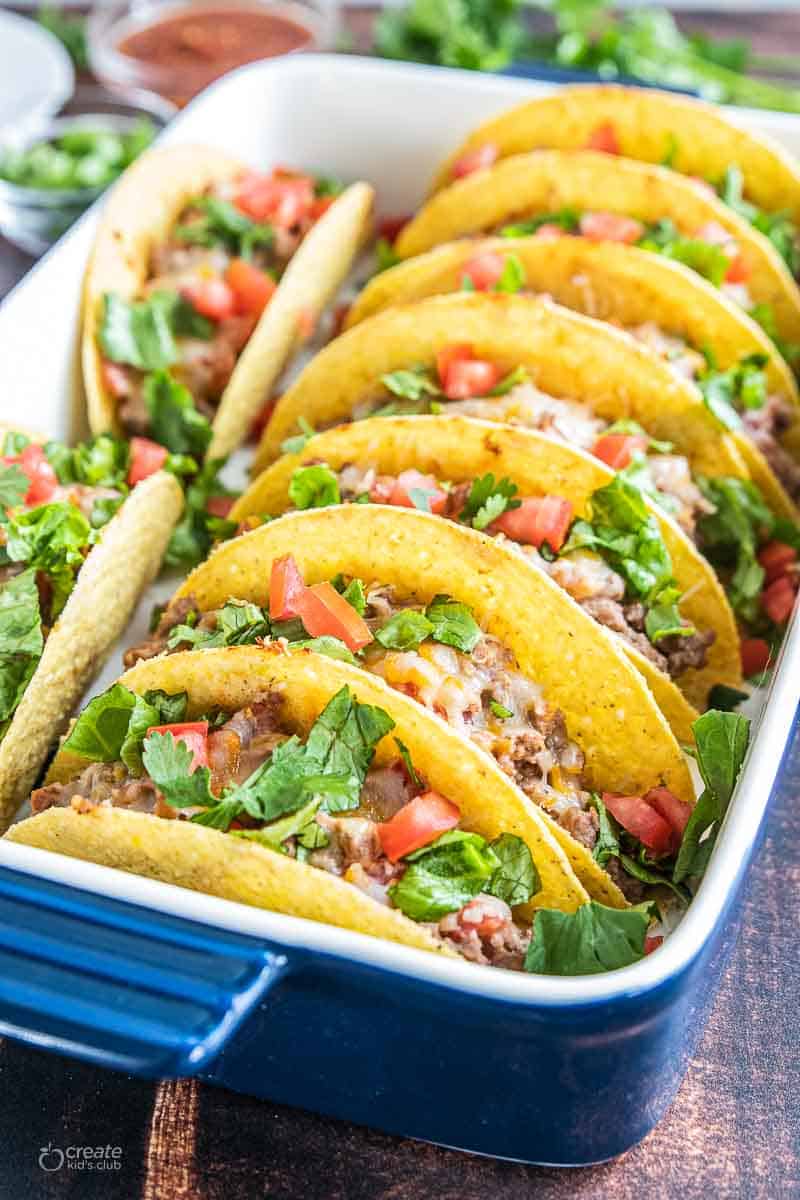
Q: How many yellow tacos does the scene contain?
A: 9